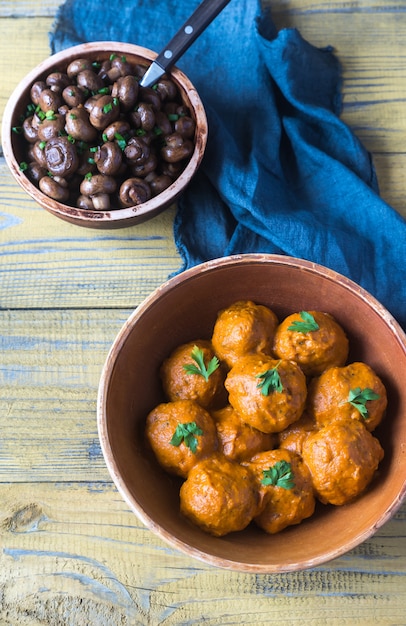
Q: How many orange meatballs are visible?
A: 11